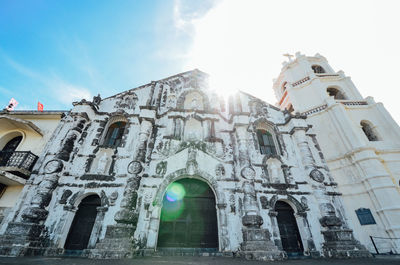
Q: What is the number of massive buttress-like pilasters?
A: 4